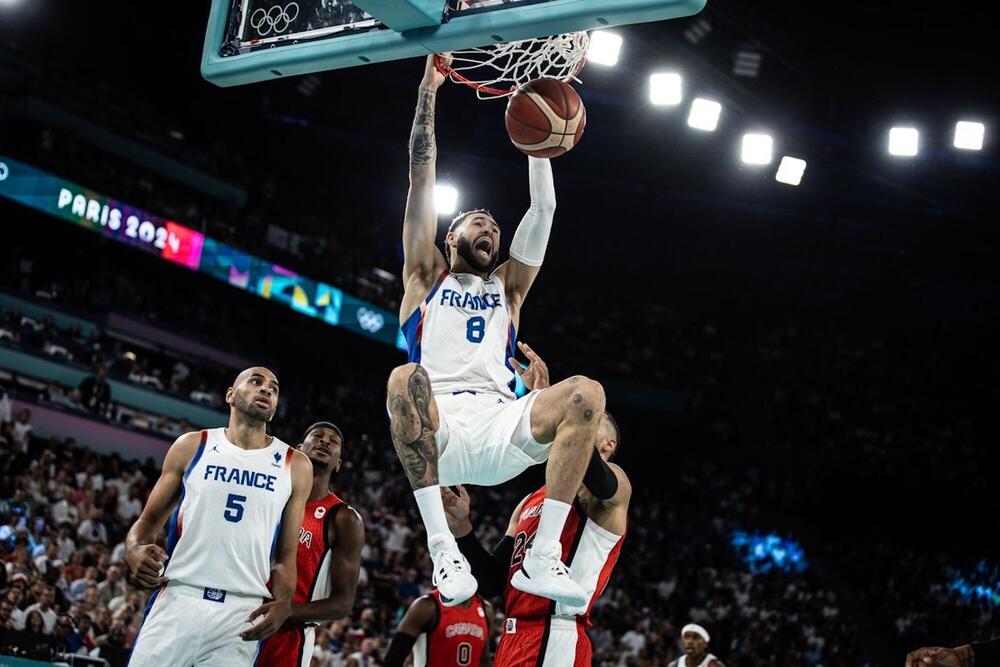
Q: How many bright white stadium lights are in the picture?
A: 8